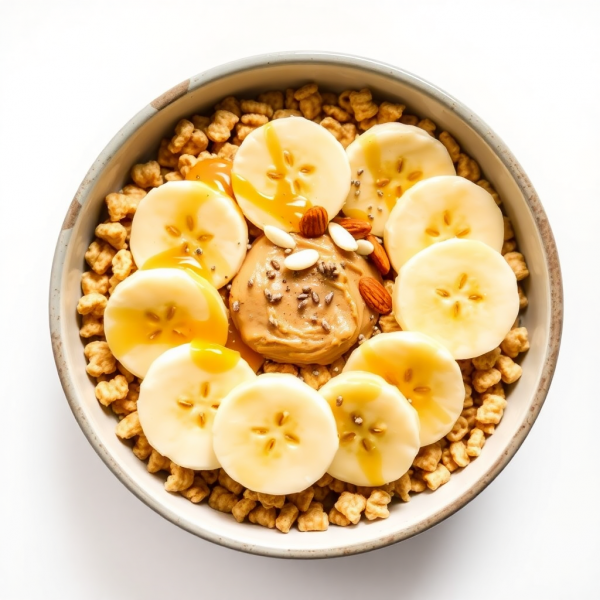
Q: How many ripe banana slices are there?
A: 10